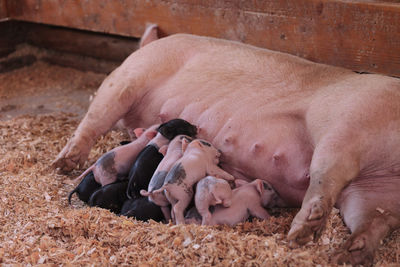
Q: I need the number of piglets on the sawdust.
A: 9